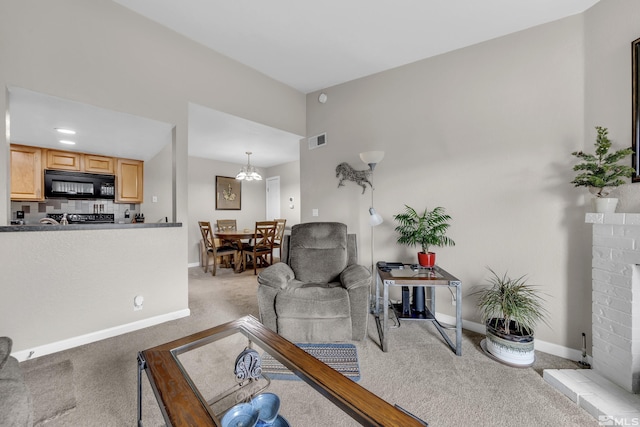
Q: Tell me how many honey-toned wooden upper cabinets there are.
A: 4